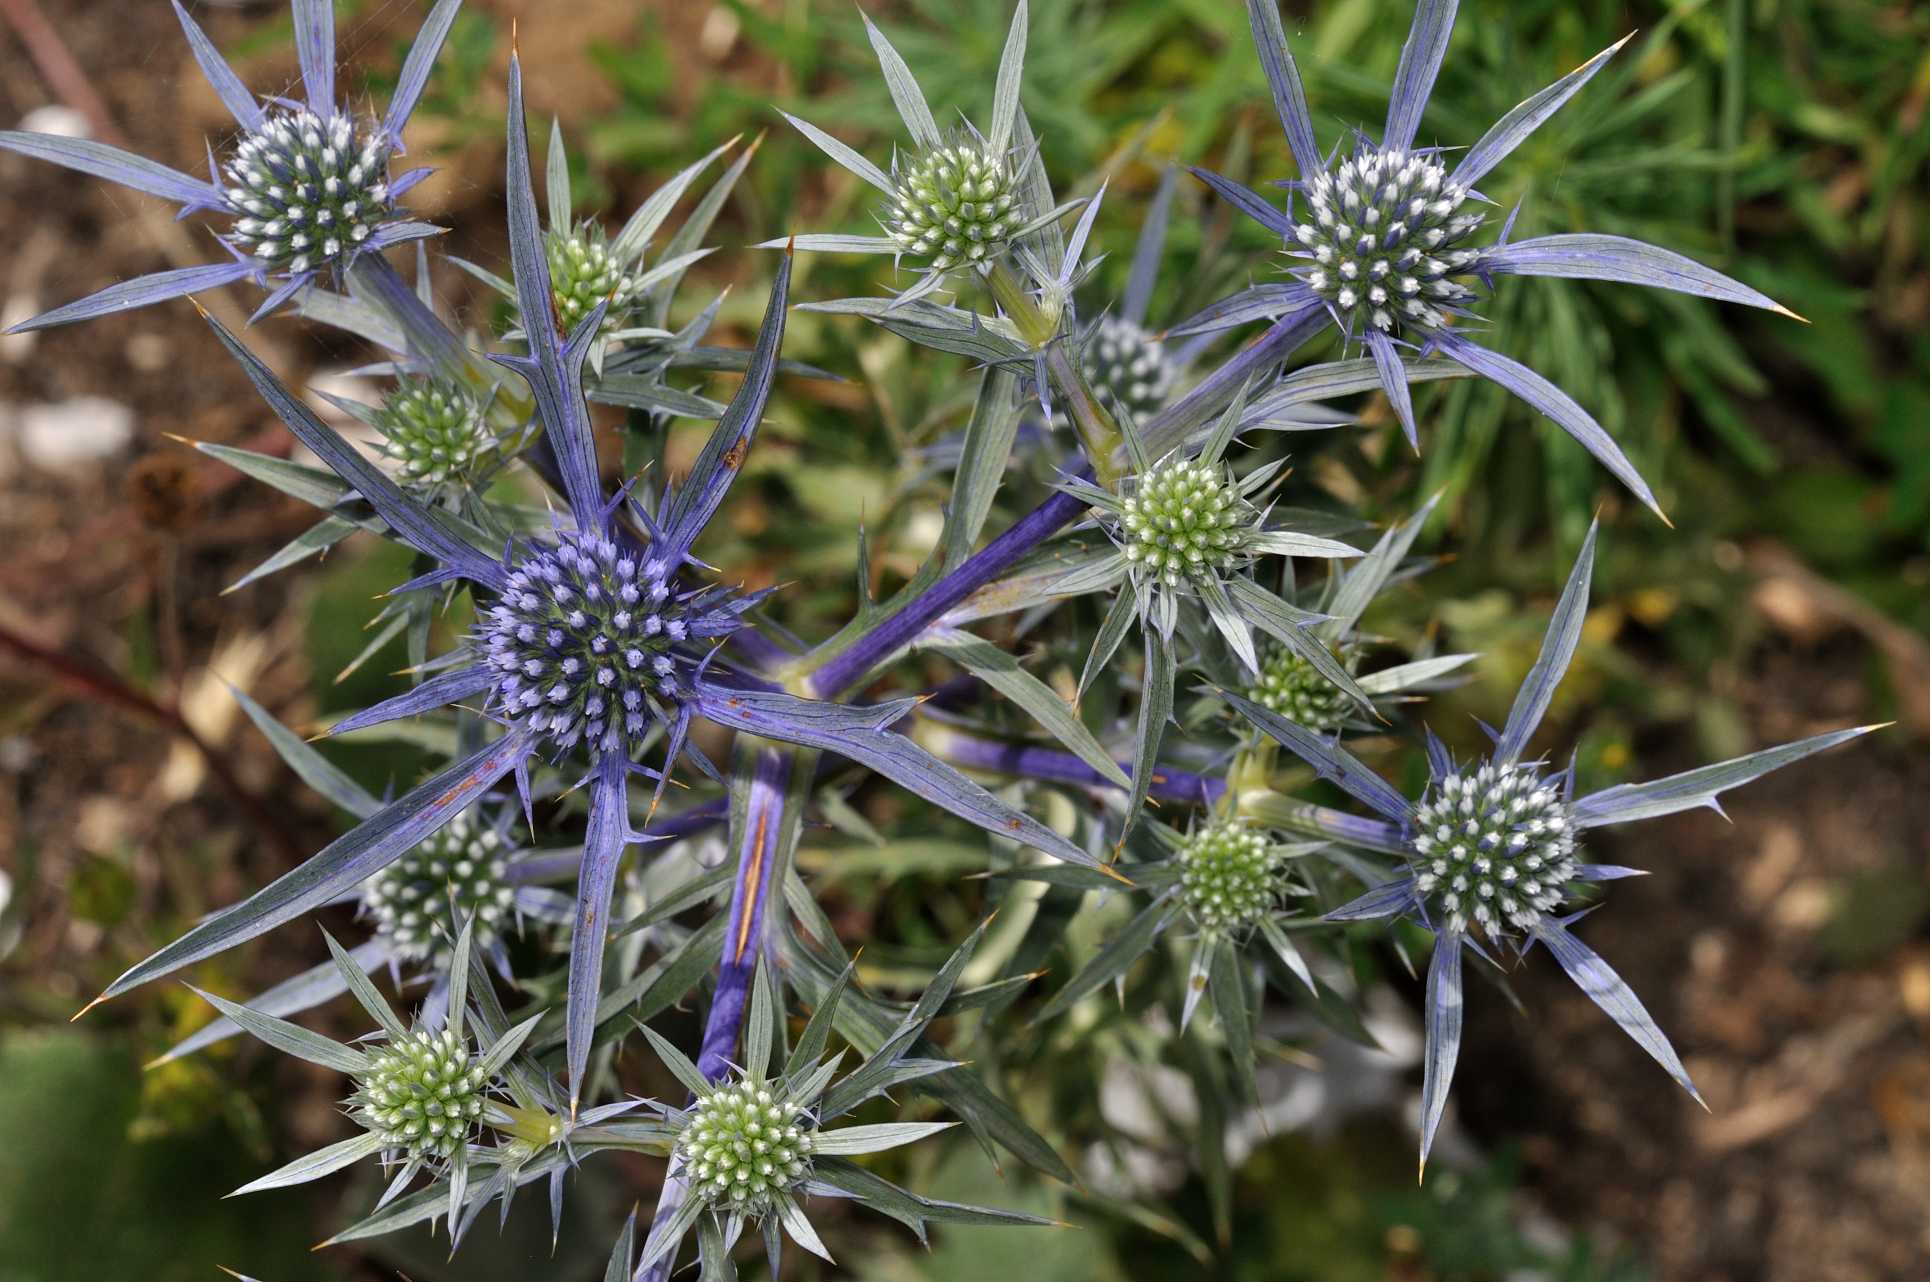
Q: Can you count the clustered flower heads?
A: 14